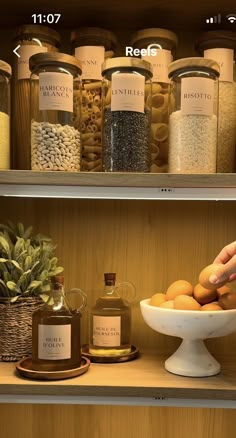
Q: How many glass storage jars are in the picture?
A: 8